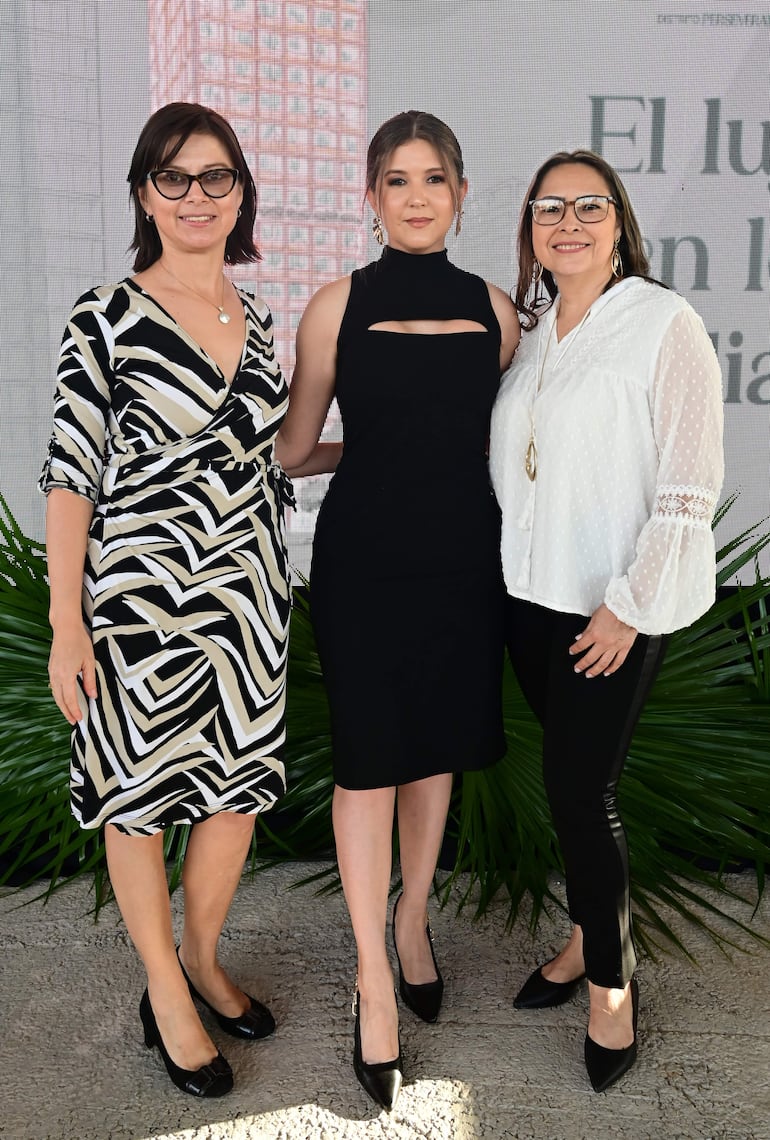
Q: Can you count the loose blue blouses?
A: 0